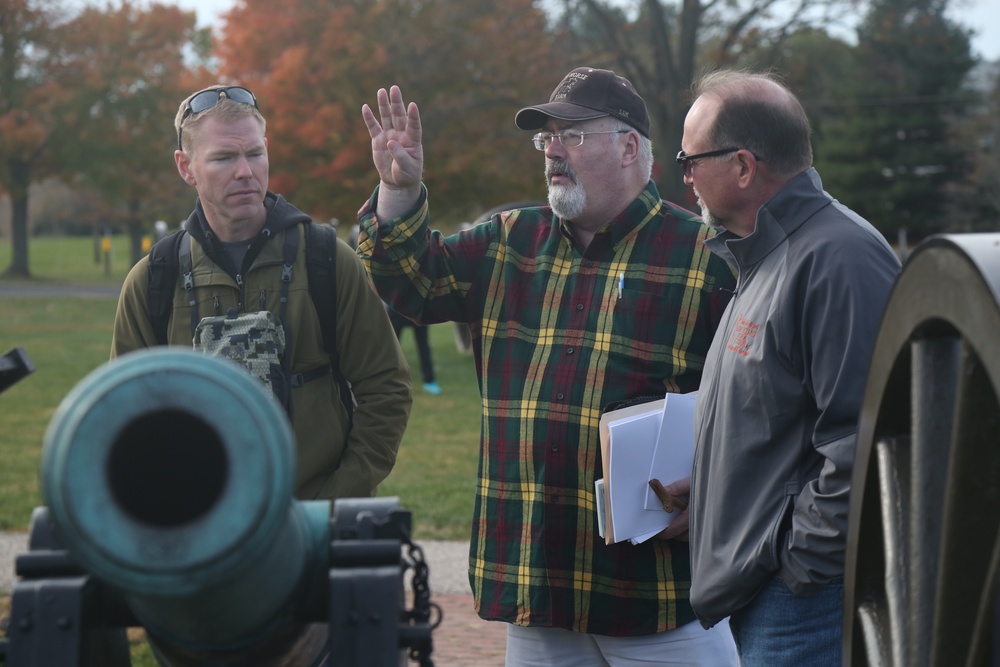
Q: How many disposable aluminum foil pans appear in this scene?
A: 0